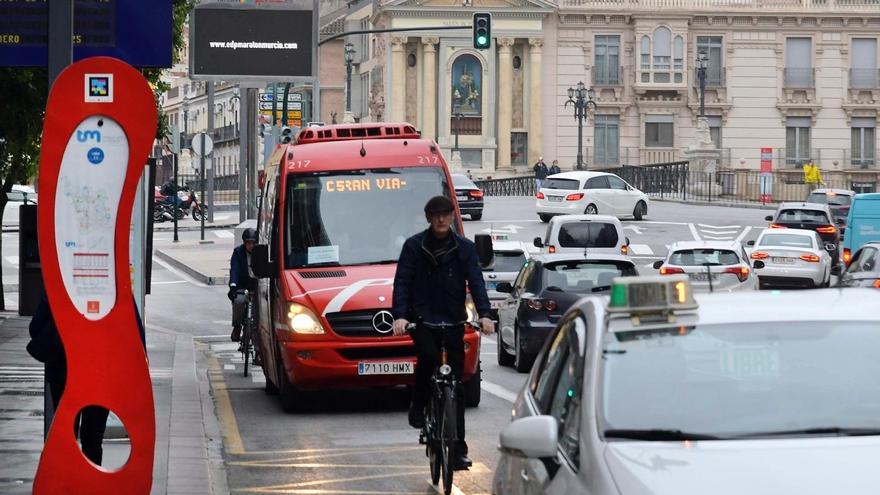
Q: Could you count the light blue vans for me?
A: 1